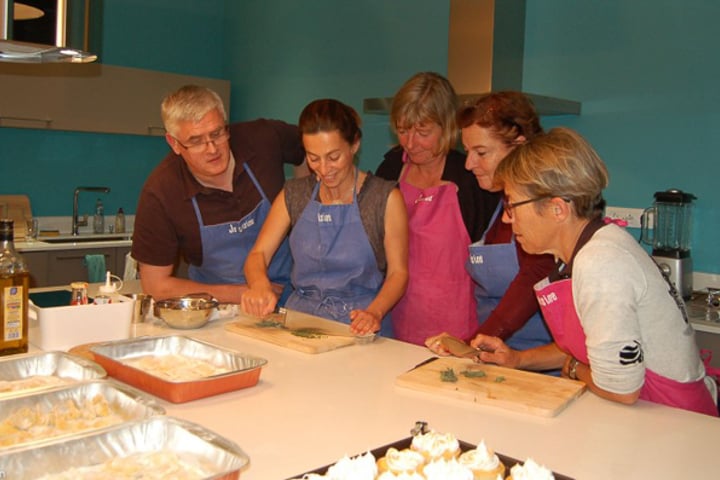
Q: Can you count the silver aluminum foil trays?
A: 4